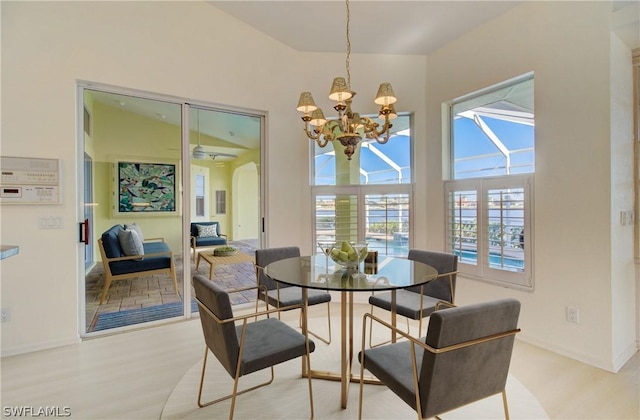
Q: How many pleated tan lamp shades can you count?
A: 6